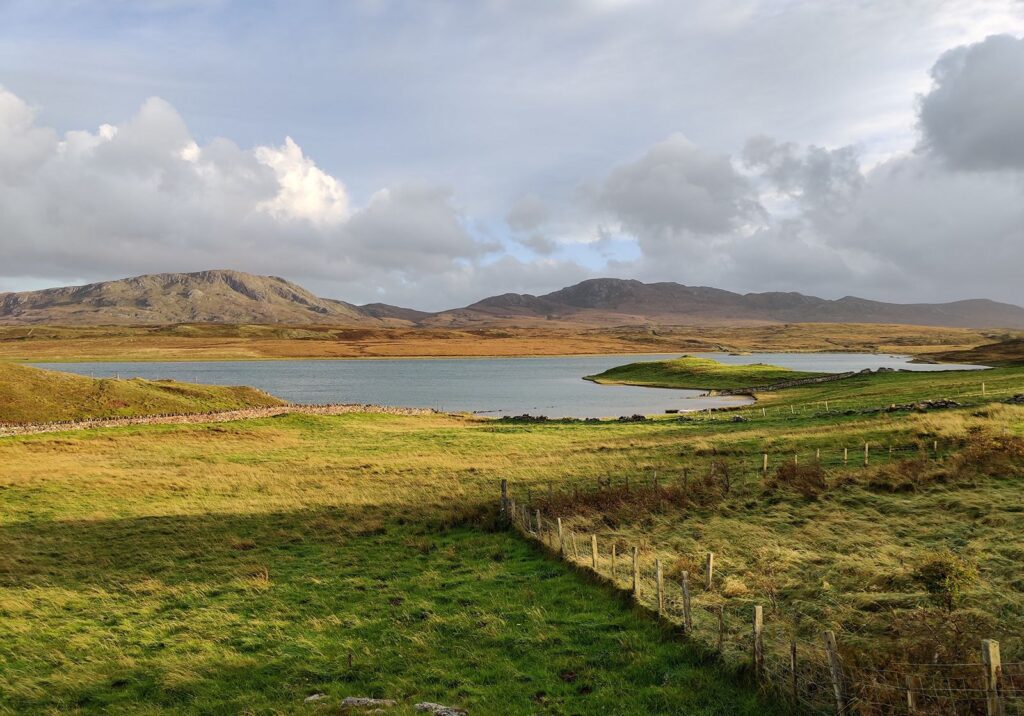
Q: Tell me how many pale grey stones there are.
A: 3